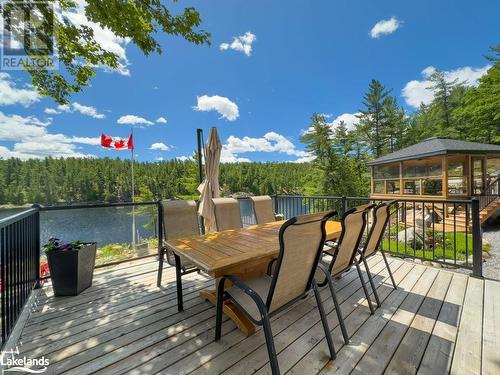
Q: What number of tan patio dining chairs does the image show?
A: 6